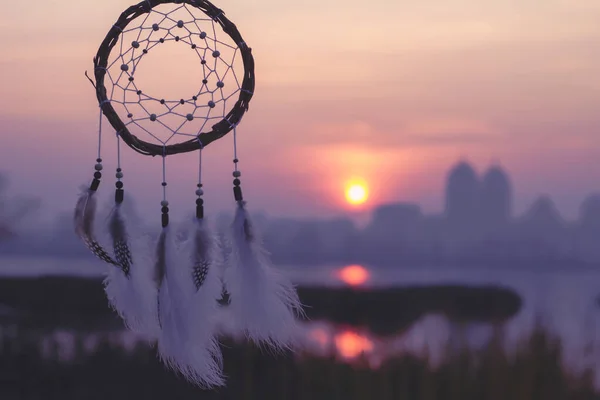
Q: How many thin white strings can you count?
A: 5